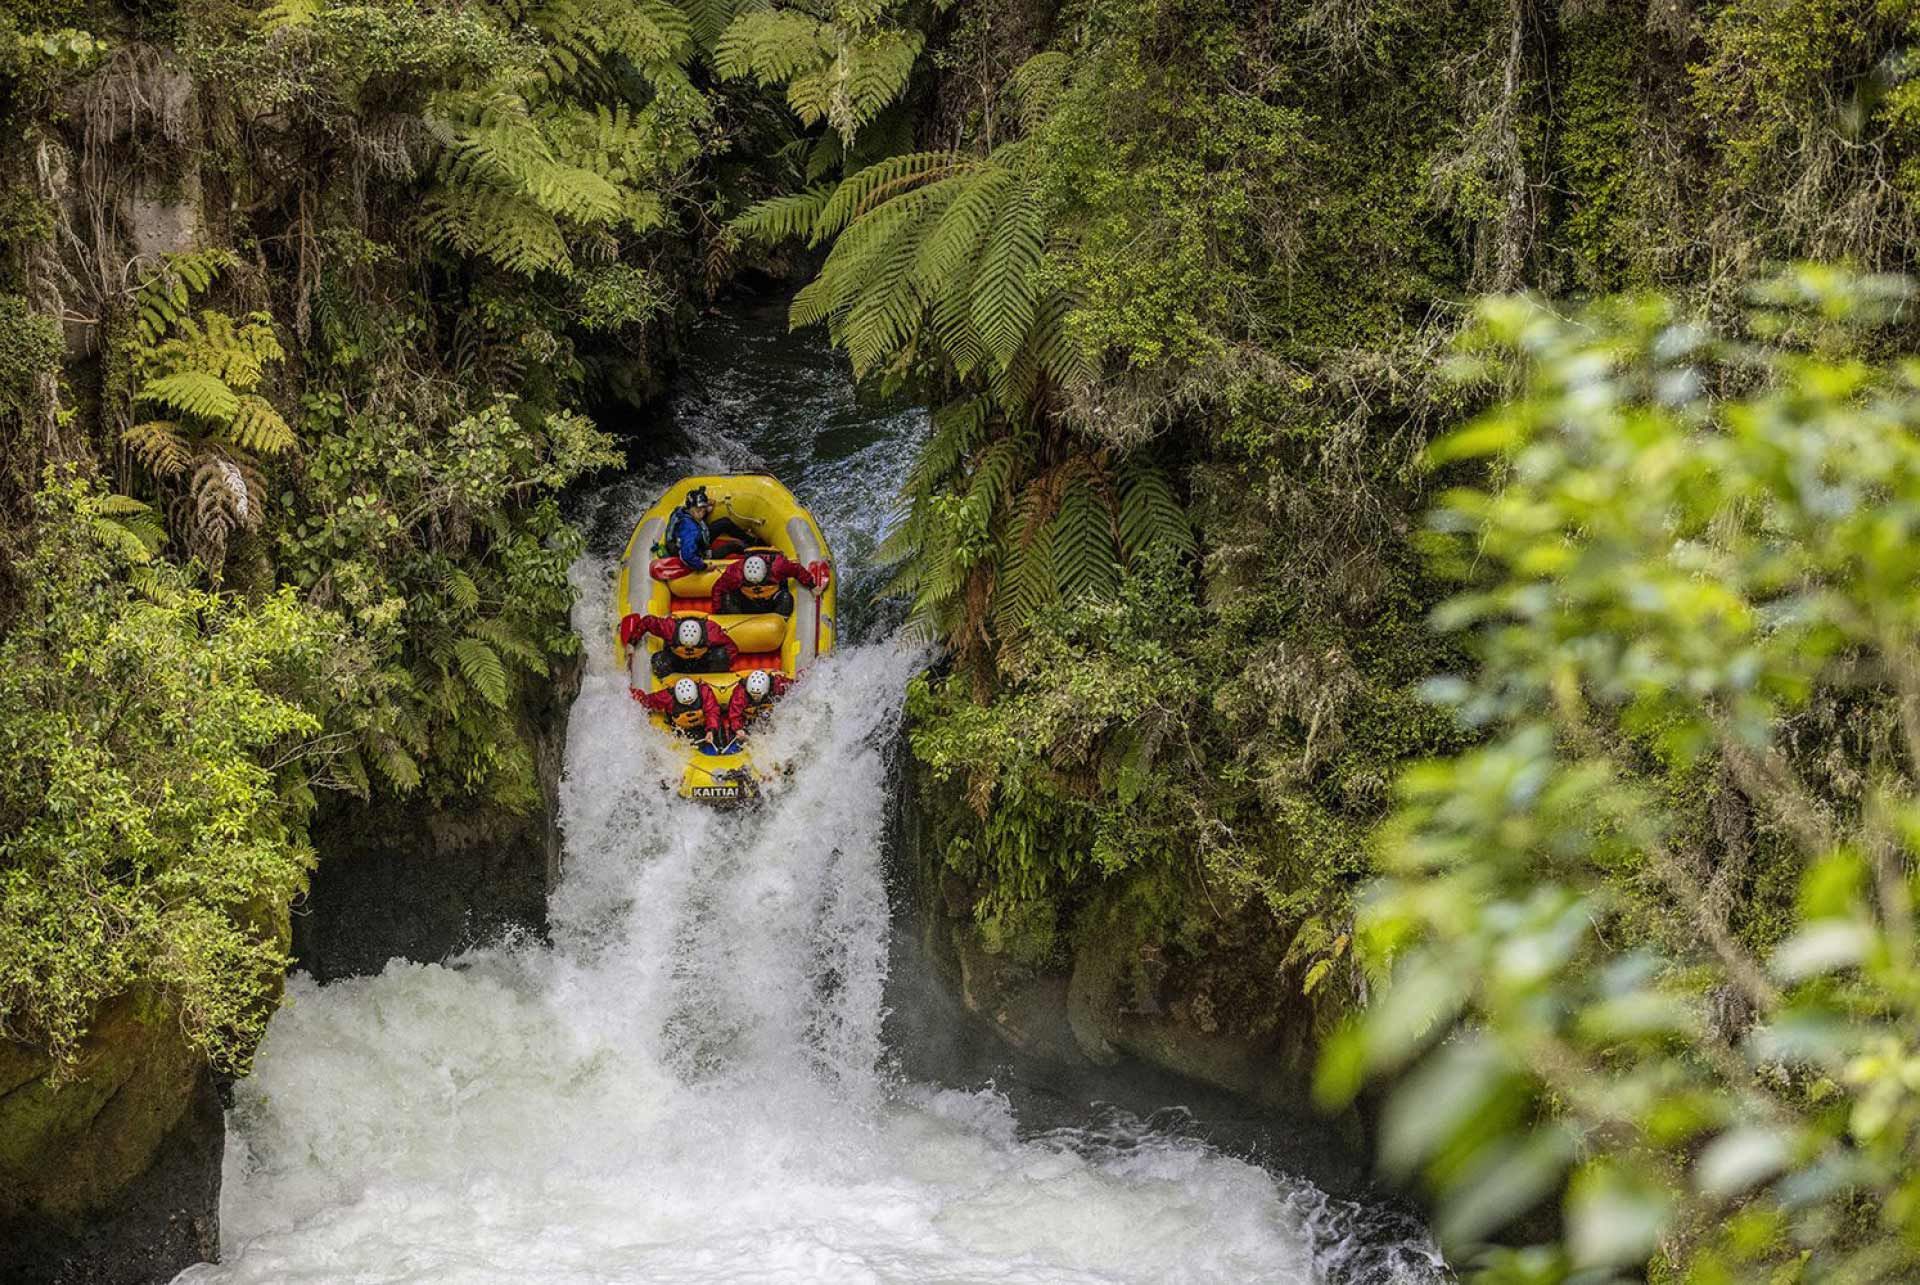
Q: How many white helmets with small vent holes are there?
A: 4